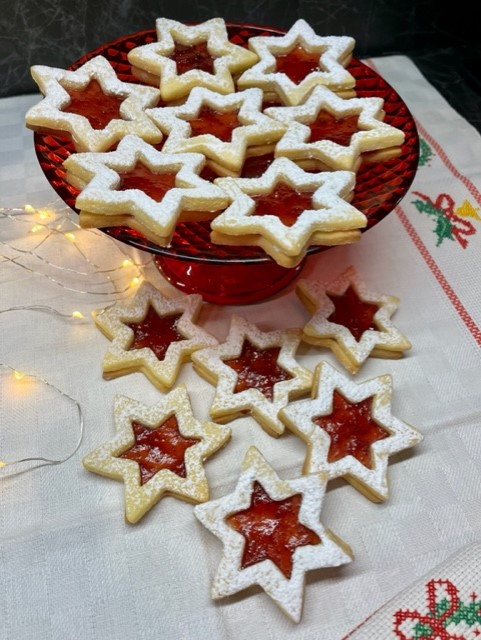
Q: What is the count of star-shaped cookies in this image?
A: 13